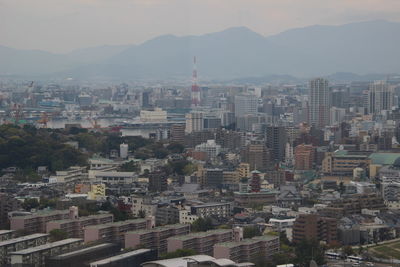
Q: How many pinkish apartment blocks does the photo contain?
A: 6